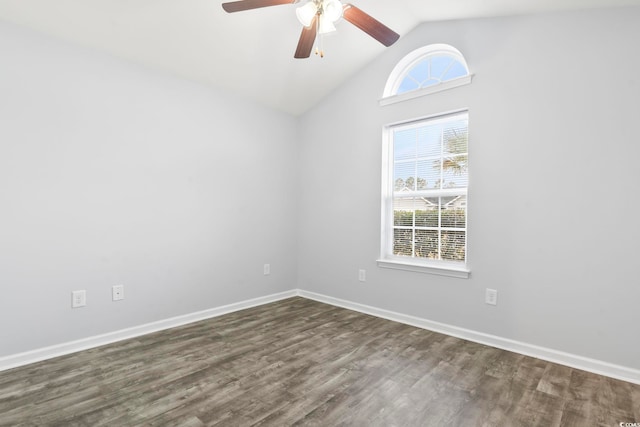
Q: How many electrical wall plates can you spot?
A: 5